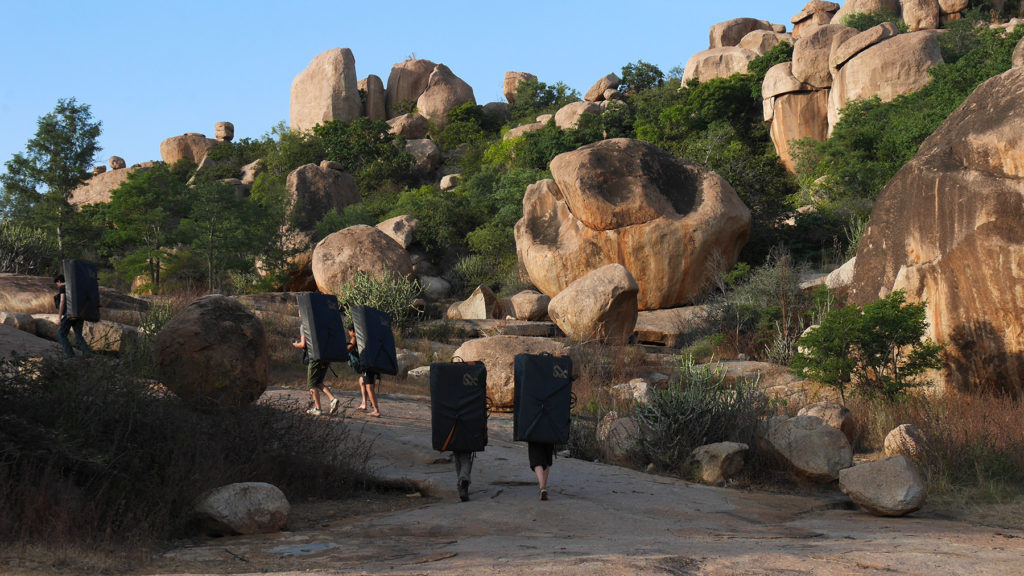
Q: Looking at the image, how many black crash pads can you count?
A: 5